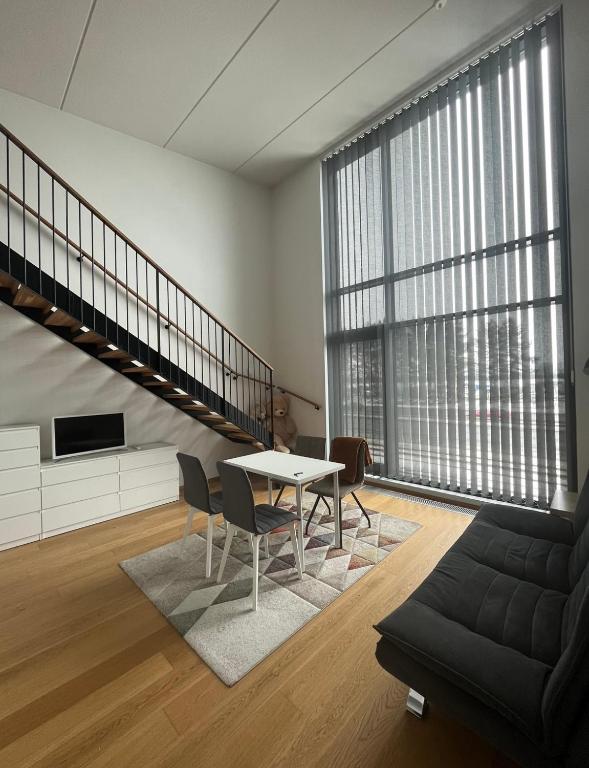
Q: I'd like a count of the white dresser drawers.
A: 11